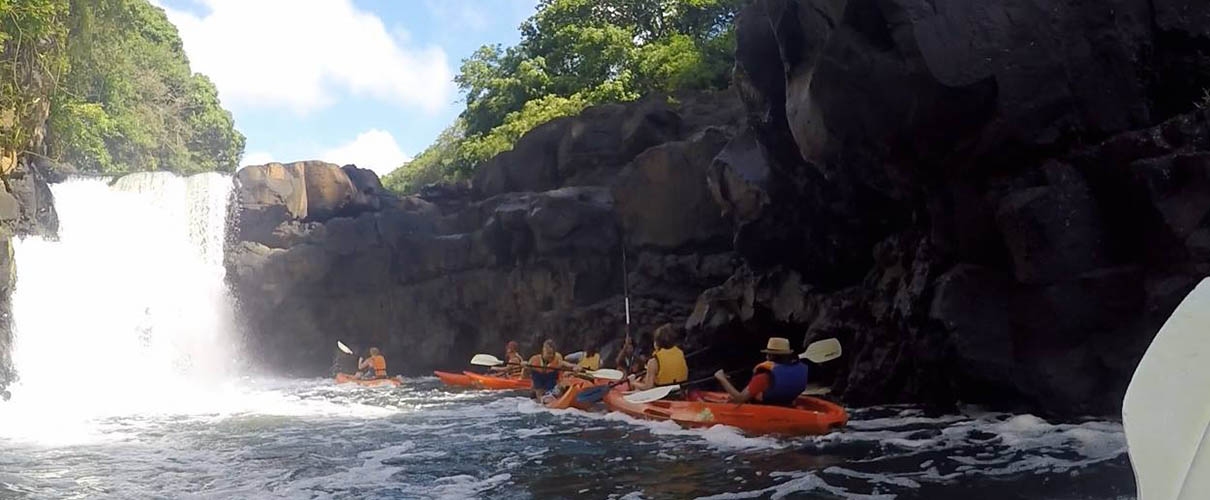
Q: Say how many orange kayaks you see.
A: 5